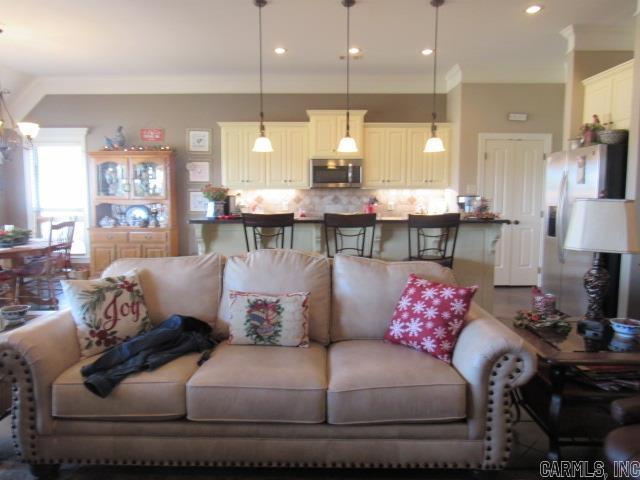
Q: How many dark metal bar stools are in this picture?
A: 3